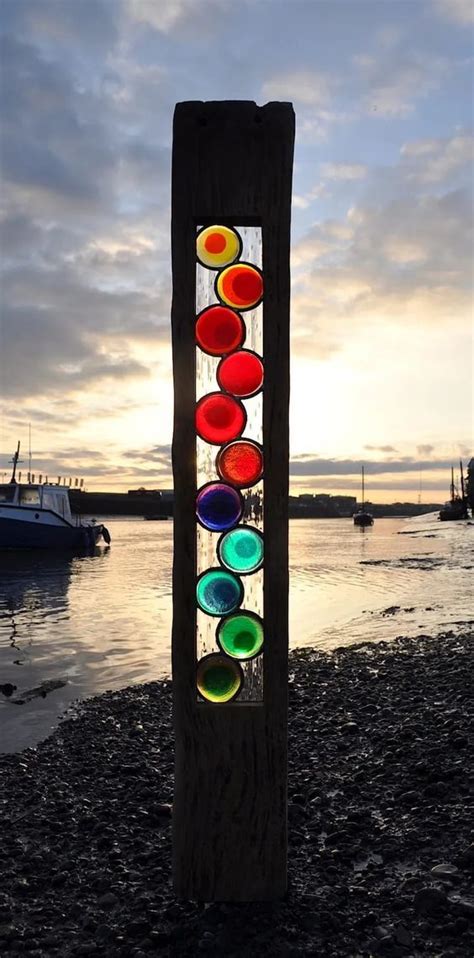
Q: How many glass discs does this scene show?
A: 11